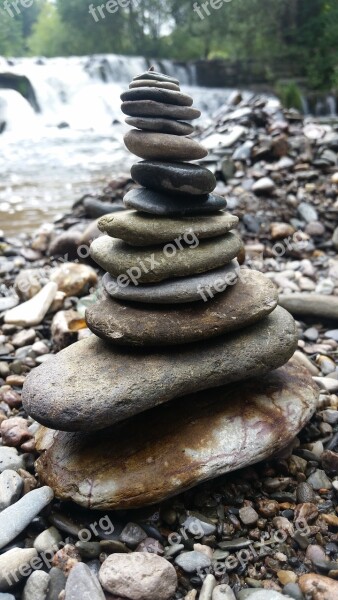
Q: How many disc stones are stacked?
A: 14